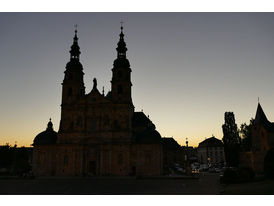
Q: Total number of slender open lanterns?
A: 2